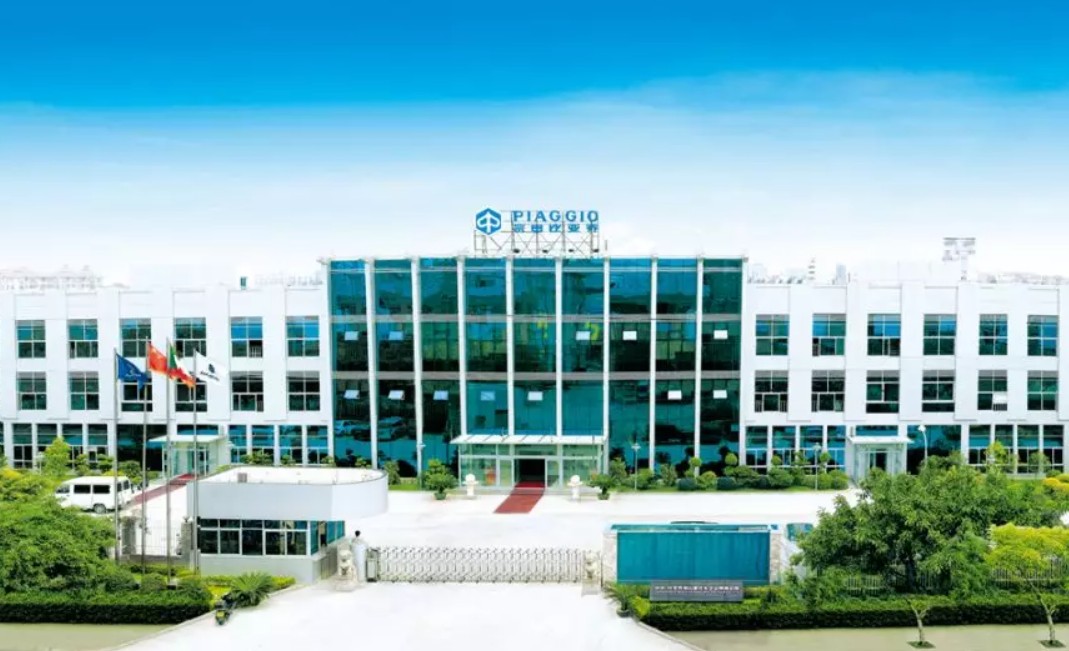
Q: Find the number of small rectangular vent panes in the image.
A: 12